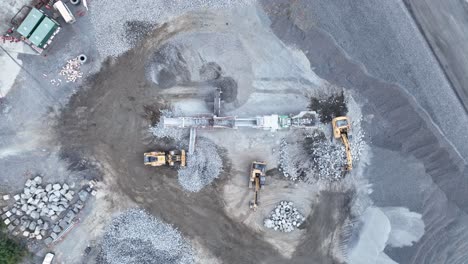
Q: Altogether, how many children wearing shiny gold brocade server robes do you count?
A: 0